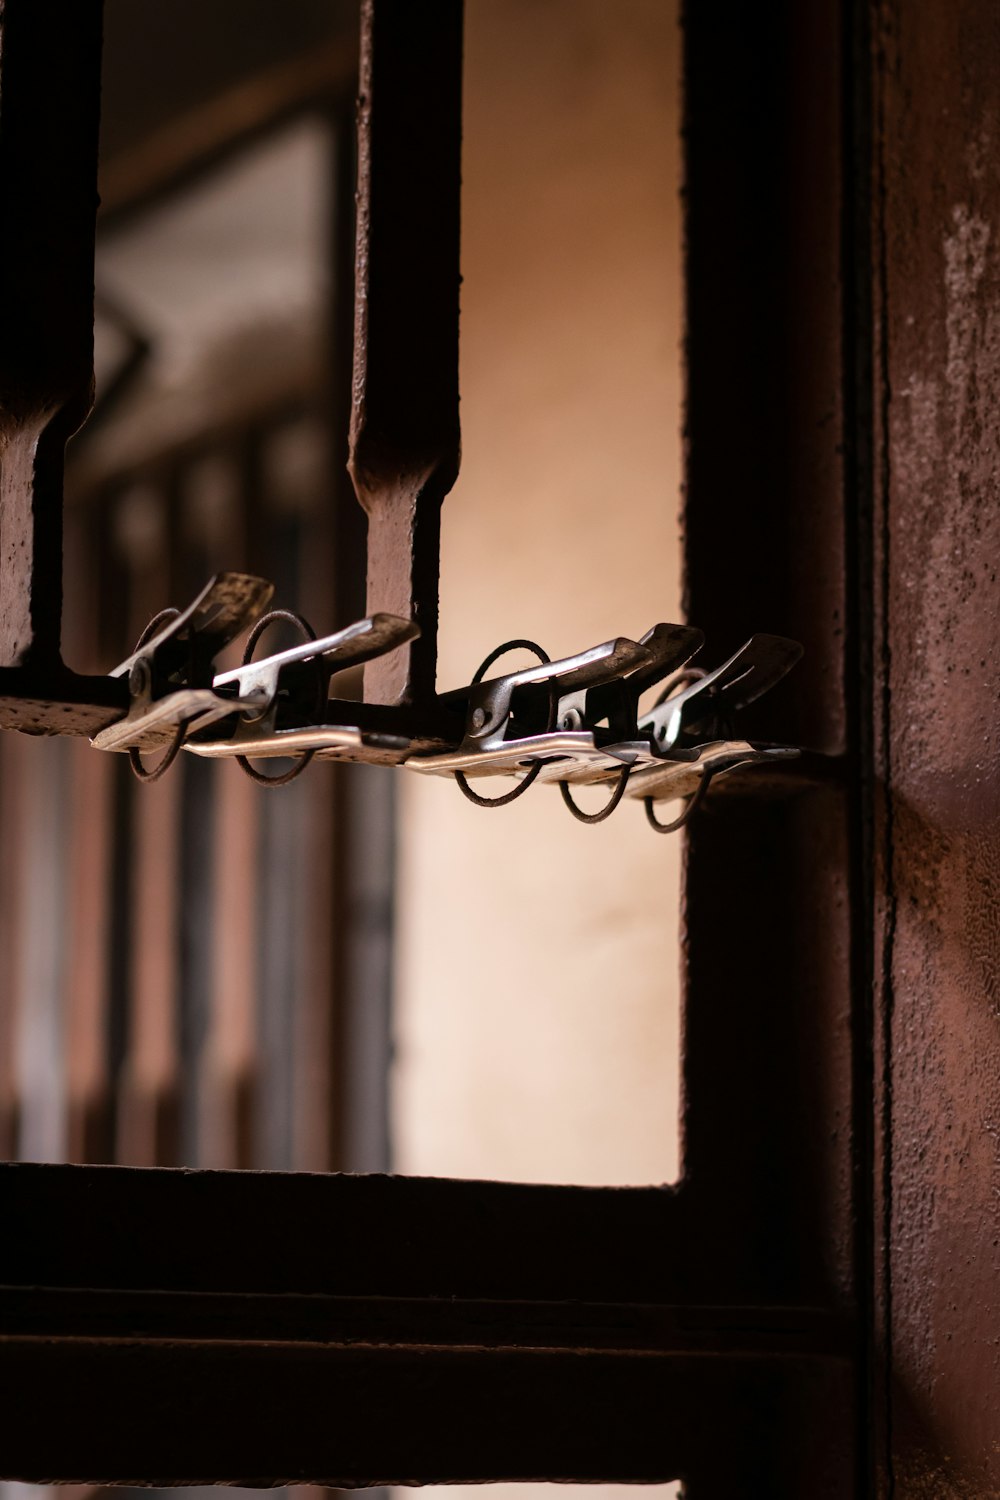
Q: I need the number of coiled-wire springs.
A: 5